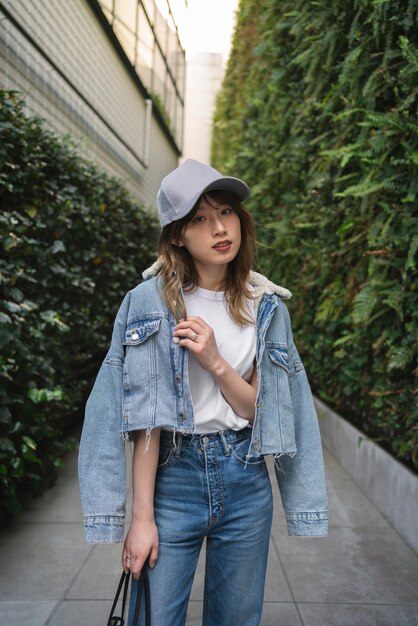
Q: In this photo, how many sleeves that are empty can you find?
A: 2